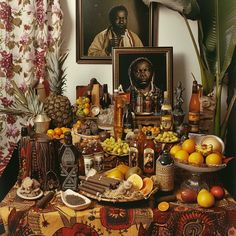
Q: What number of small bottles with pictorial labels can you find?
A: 2